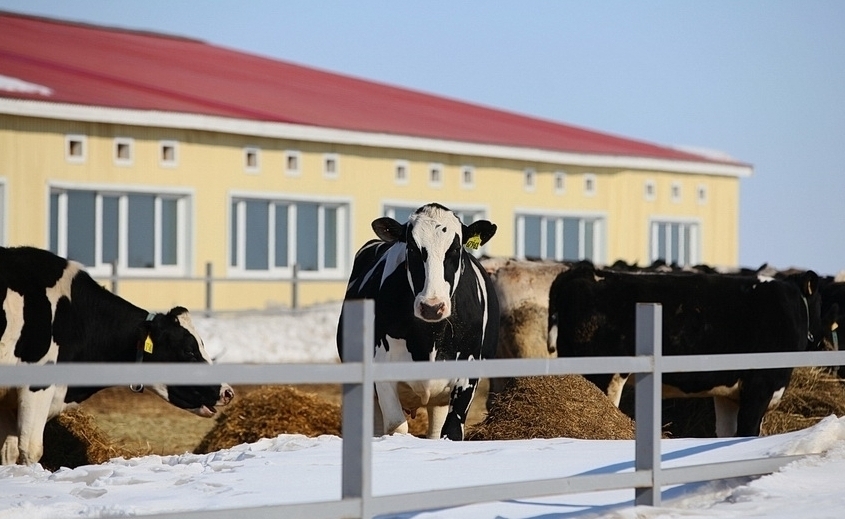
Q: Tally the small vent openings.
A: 15